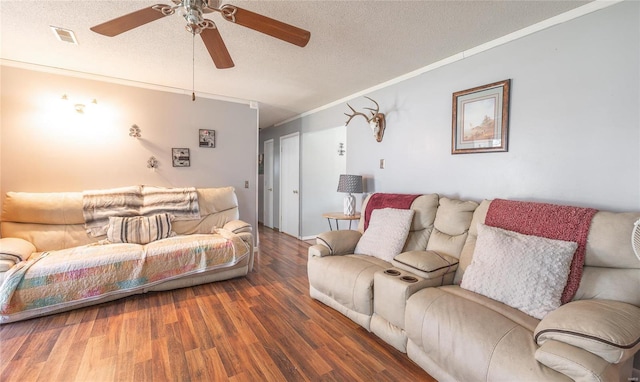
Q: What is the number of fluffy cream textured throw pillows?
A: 2